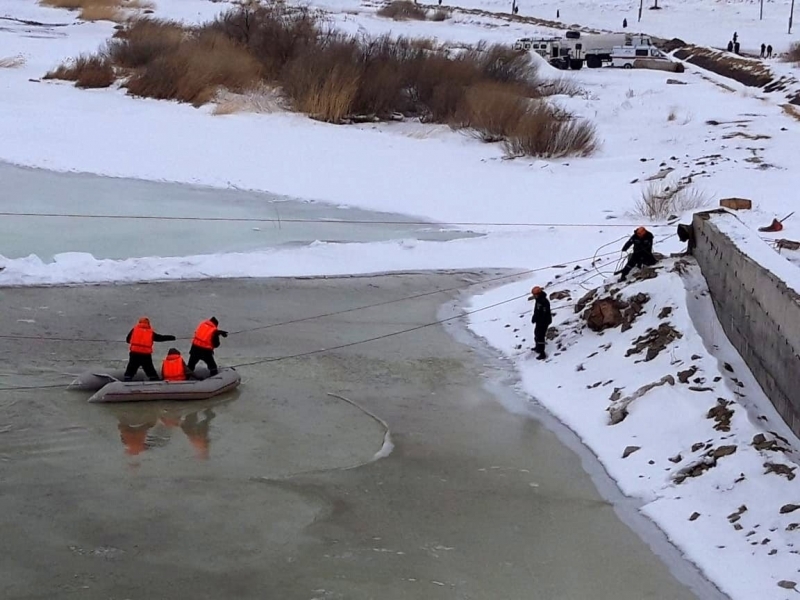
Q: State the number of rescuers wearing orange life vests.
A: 3